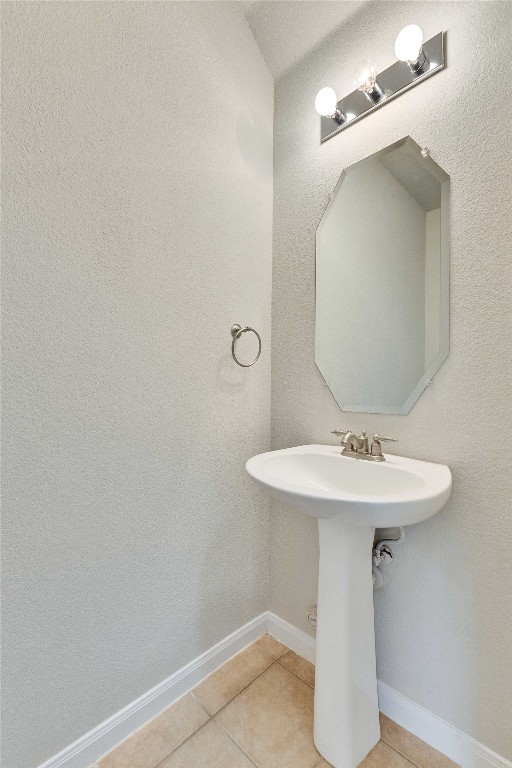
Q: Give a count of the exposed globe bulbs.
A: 3